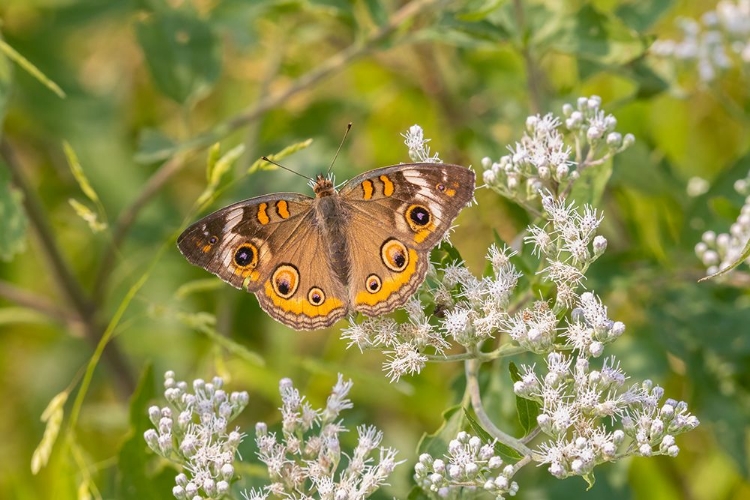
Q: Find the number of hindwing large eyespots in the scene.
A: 2